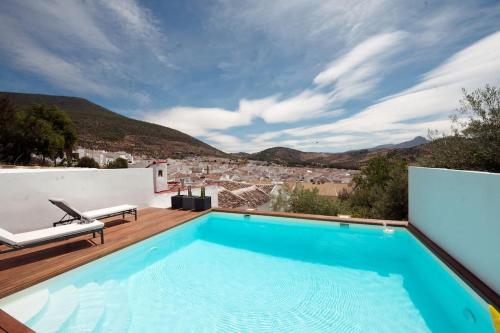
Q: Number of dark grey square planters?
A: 3